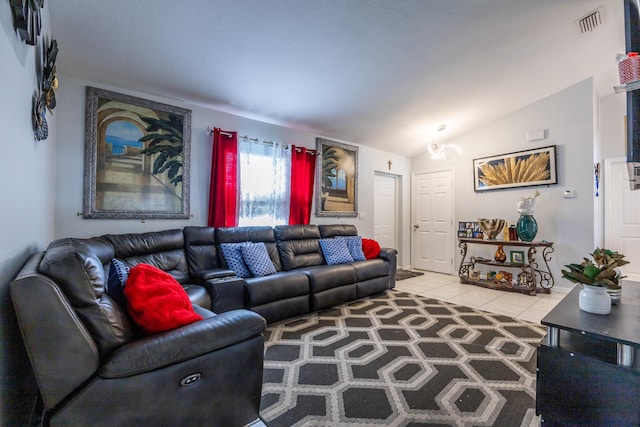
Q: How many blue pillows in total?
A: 5